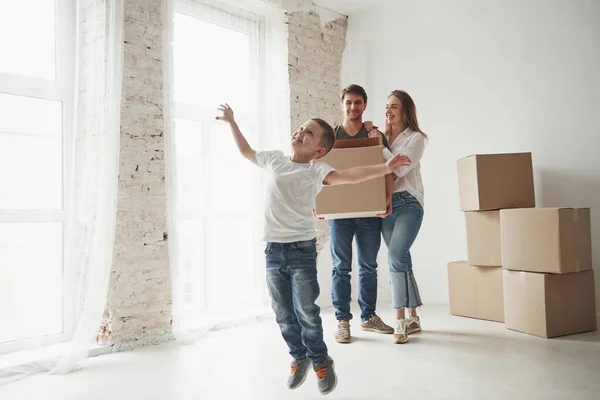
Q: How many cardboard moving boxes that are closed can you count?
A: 5